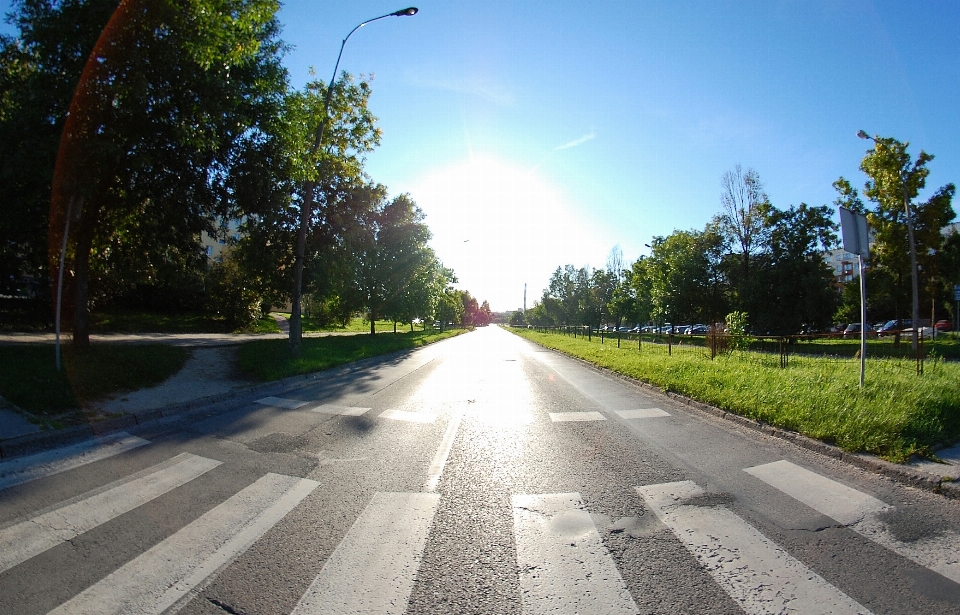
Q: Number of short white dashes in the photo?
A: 5